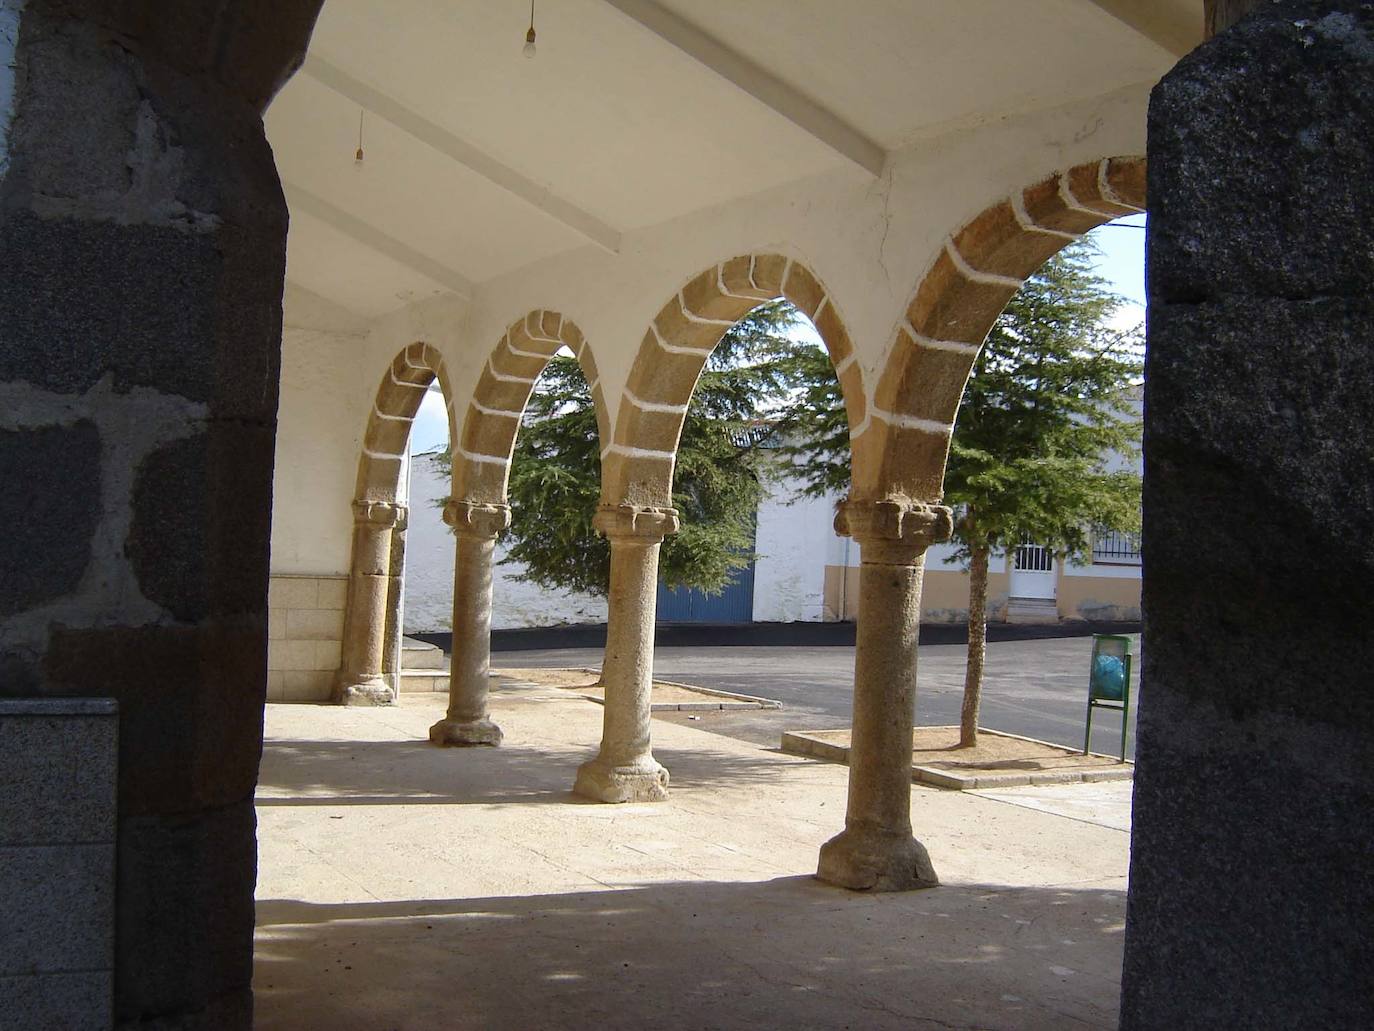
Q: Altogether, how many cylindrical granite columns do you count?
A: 4